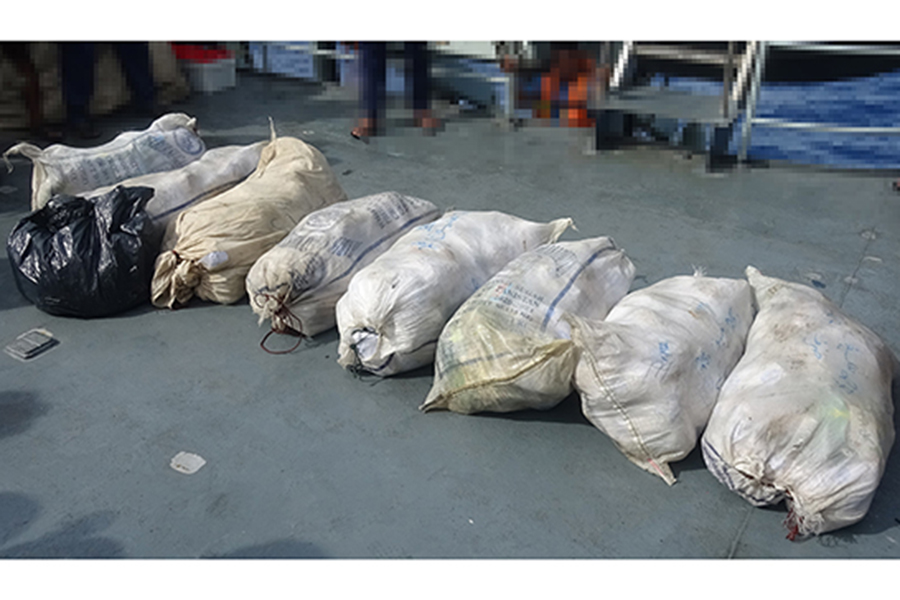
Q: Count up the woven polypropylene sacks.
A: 7